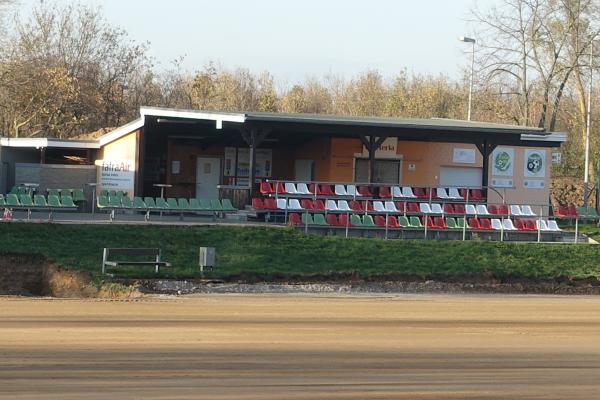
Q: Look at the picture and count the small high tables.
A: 3